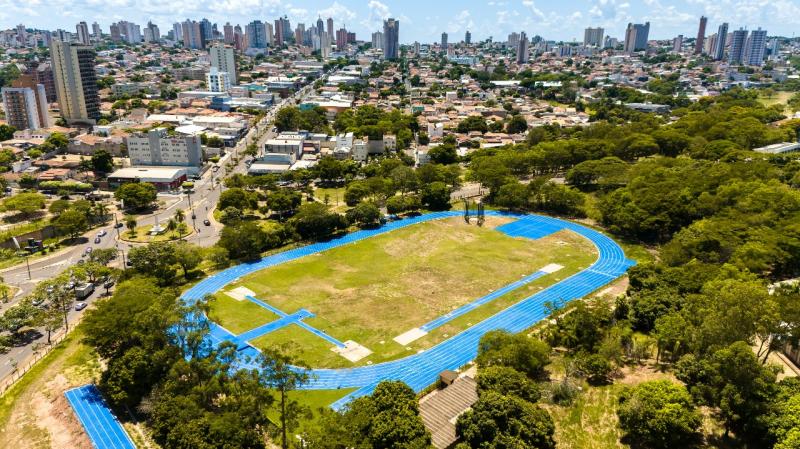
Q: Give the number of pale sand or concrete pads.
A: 4